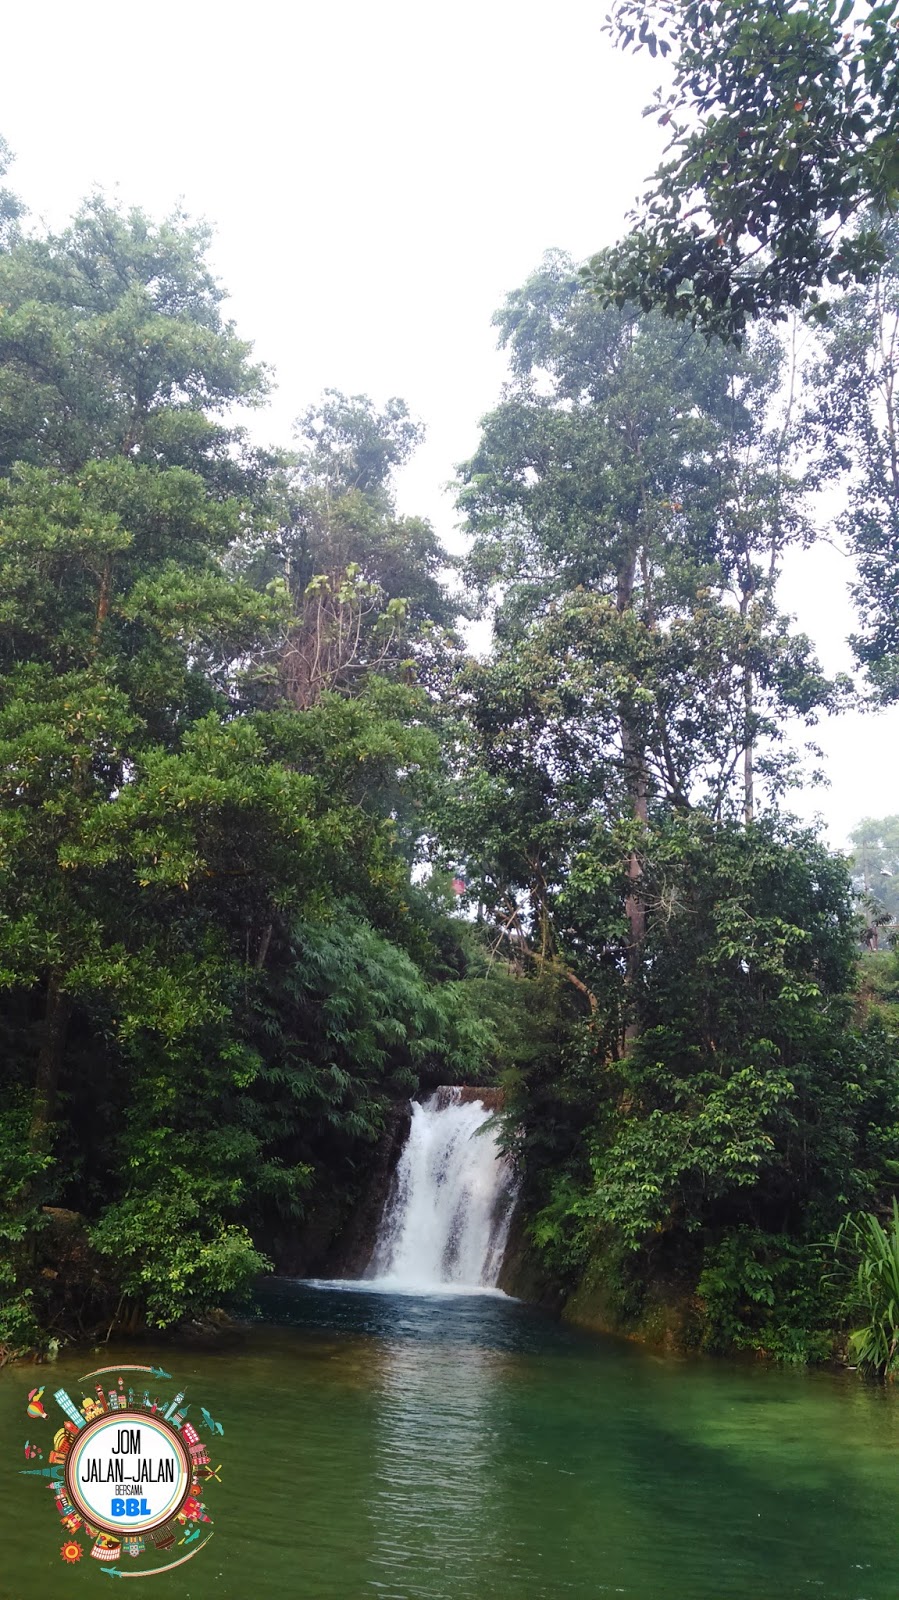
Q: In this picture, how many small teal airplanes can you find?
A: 2